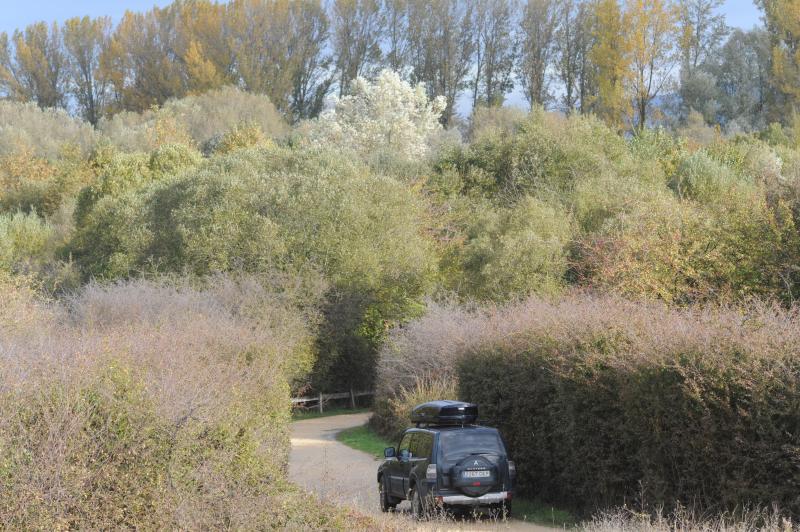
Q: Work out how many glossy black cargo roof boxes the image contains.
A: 1